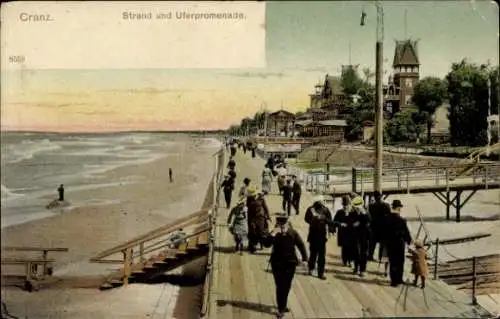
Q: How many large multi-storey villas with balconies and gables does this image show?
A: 2